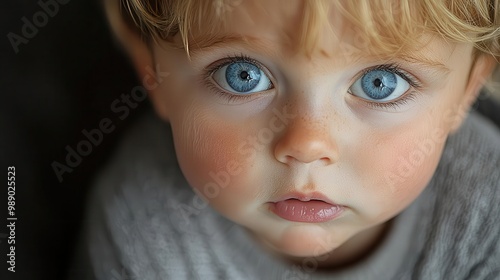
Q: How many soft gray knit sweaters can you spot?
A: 1